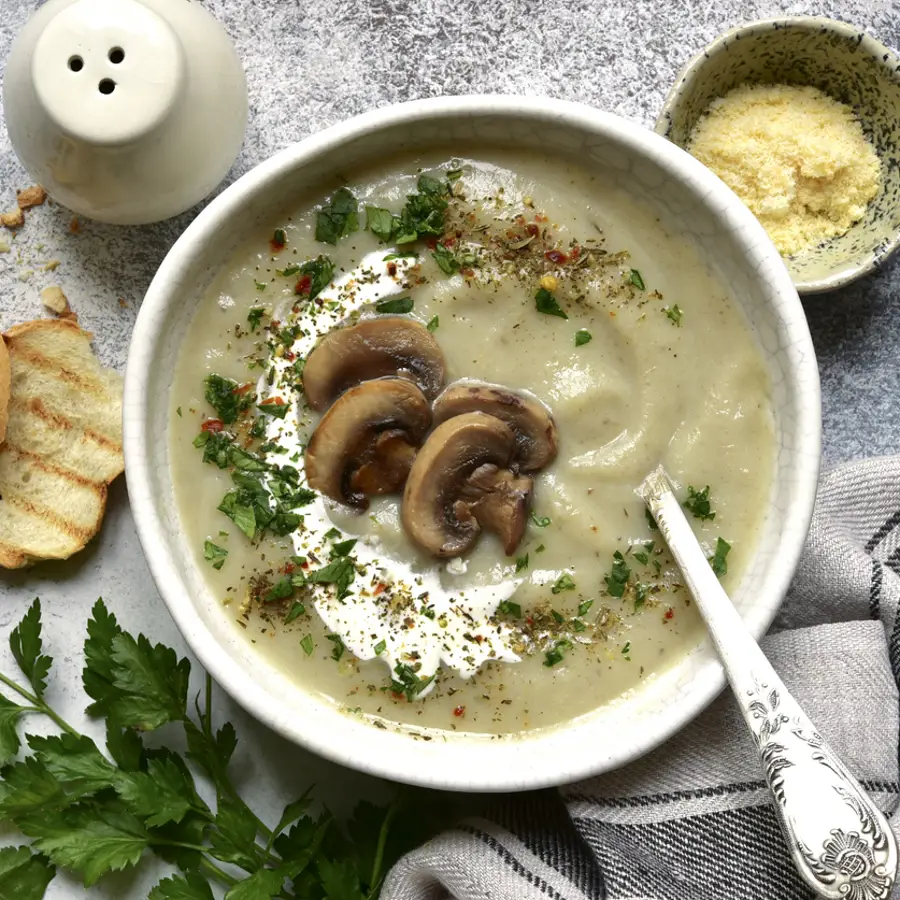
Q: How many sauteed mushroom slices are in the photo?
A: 4